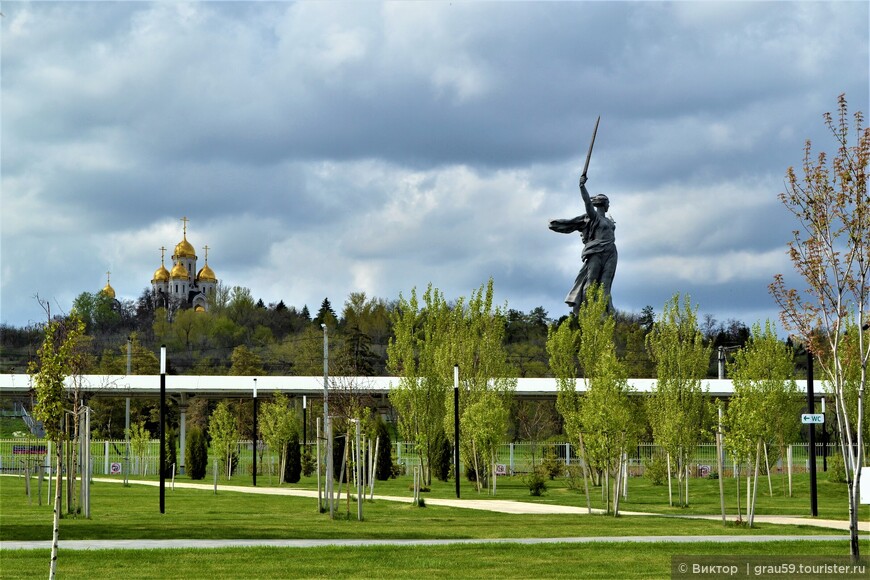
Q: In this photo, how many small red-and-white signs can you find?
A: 3